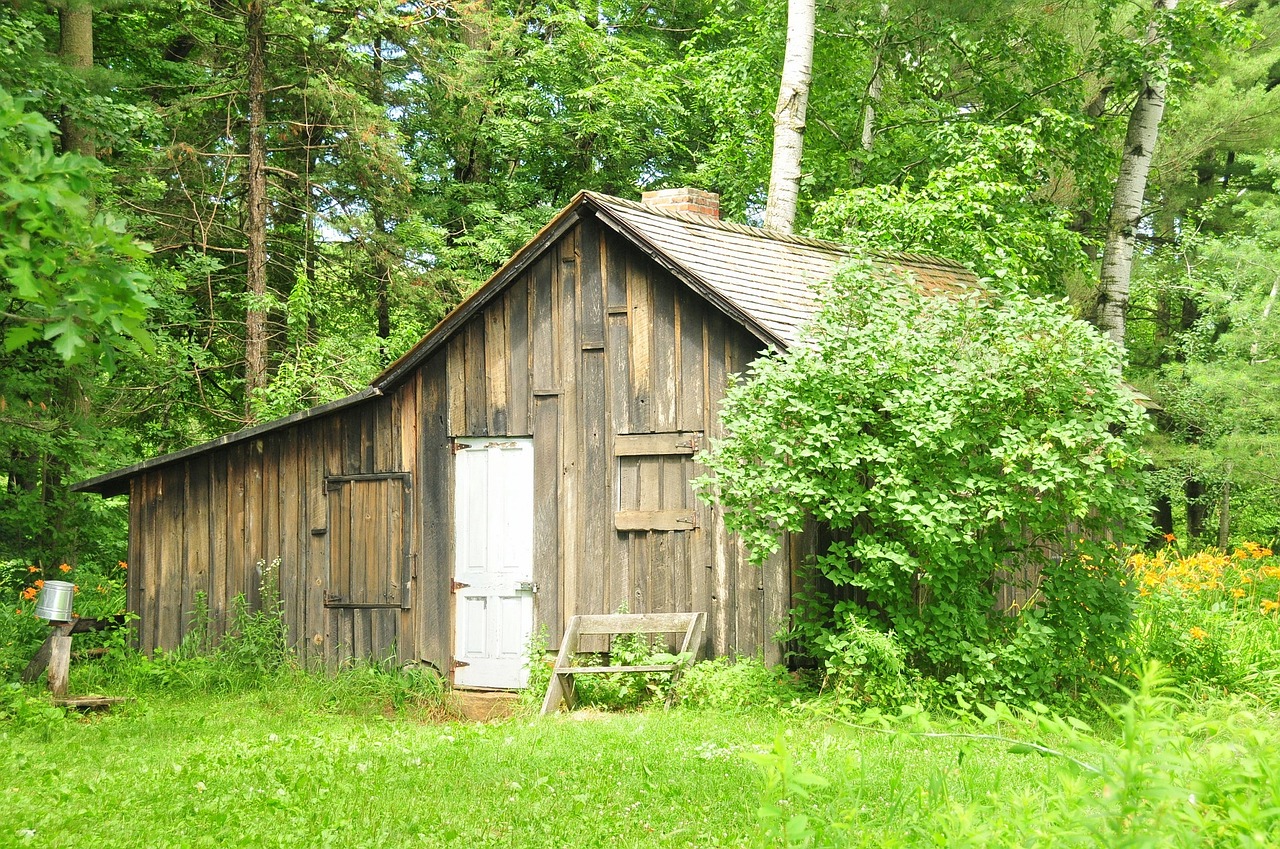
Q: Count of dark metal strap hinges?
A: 7